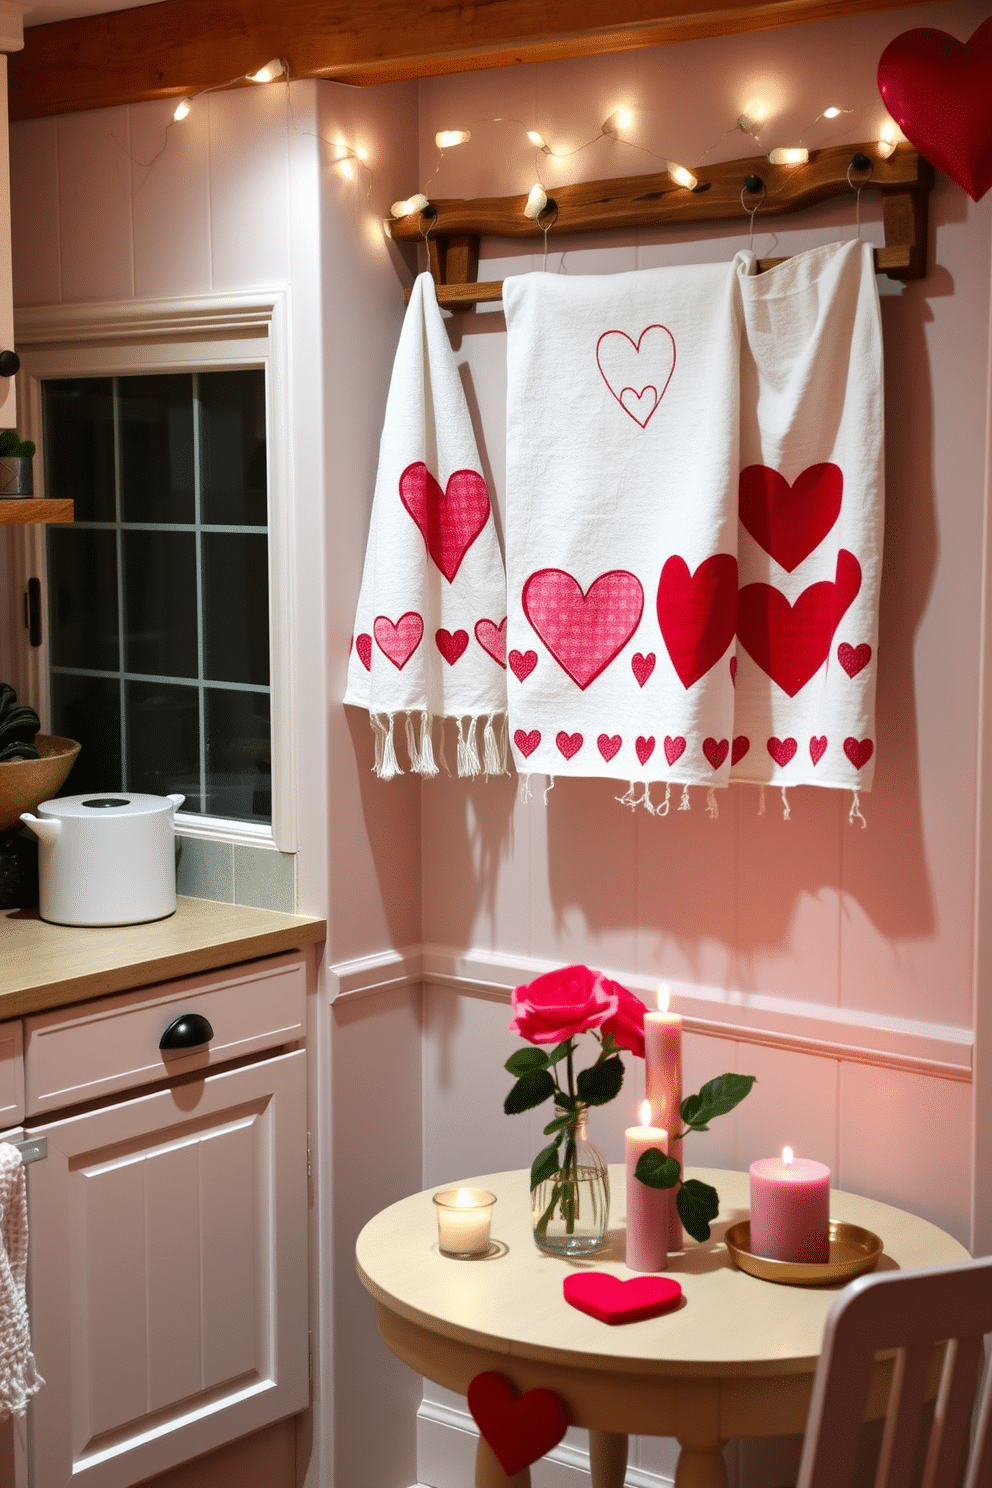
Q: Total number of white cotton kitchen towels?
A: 3